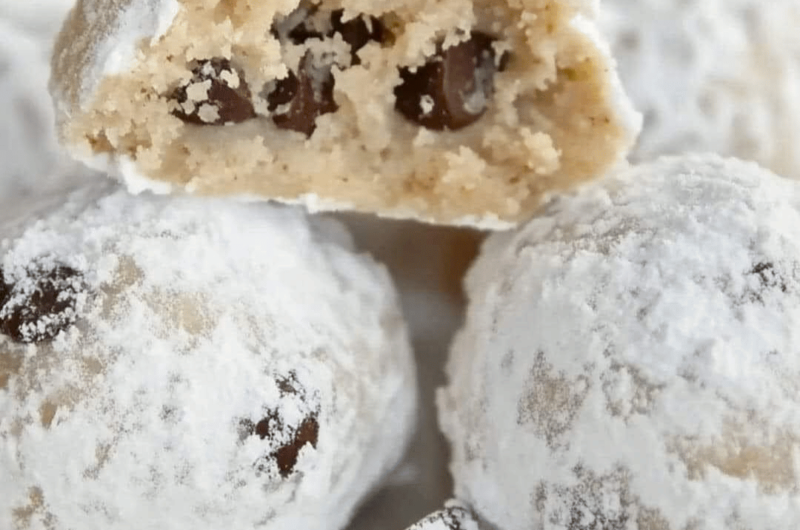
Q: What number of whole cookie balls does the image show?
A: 2